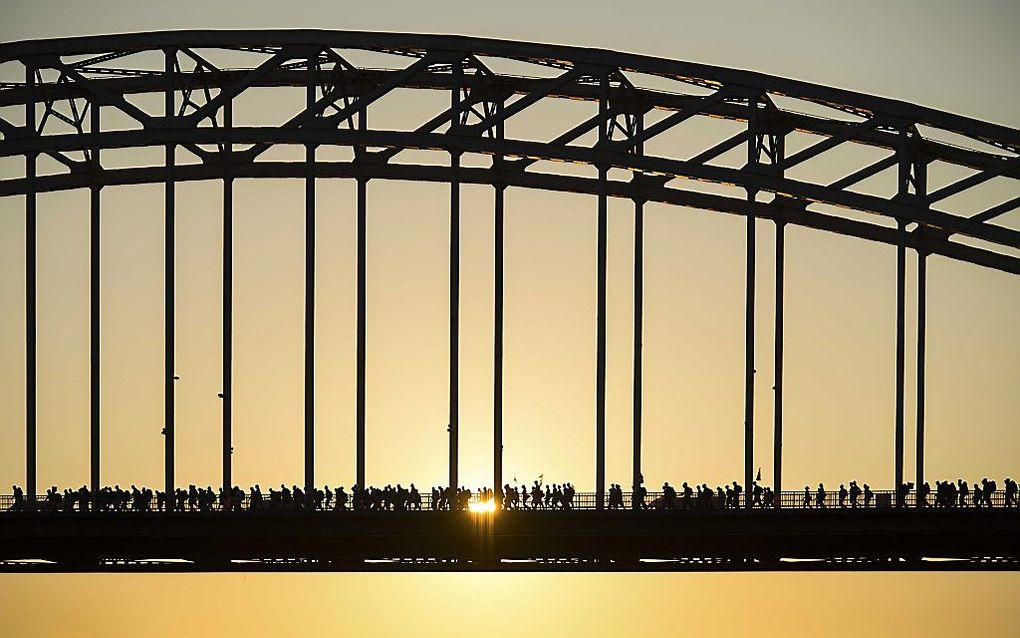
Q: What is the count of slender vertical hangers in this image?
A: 14